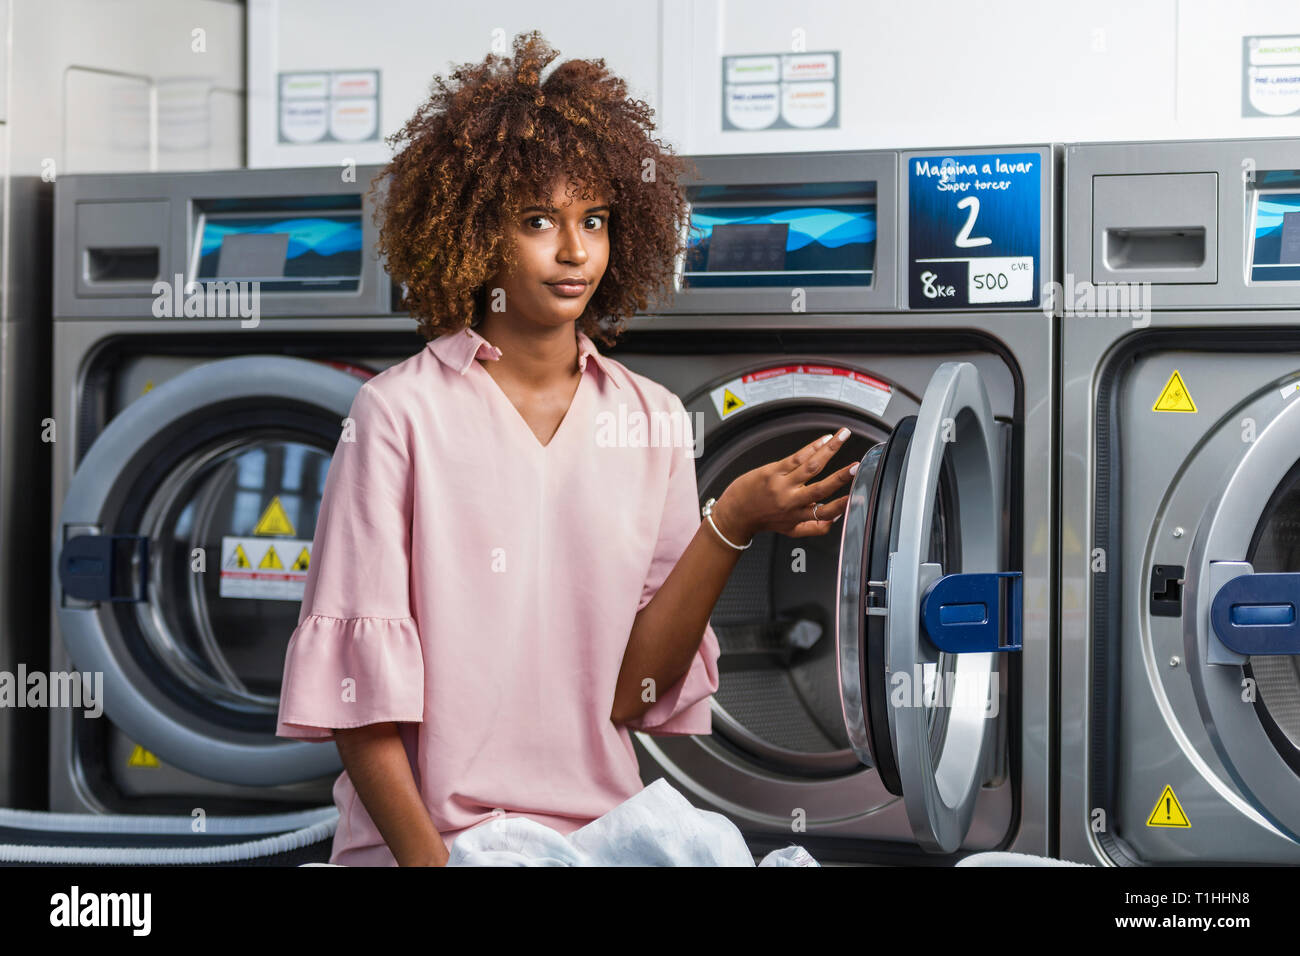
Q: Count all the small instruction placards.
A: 3